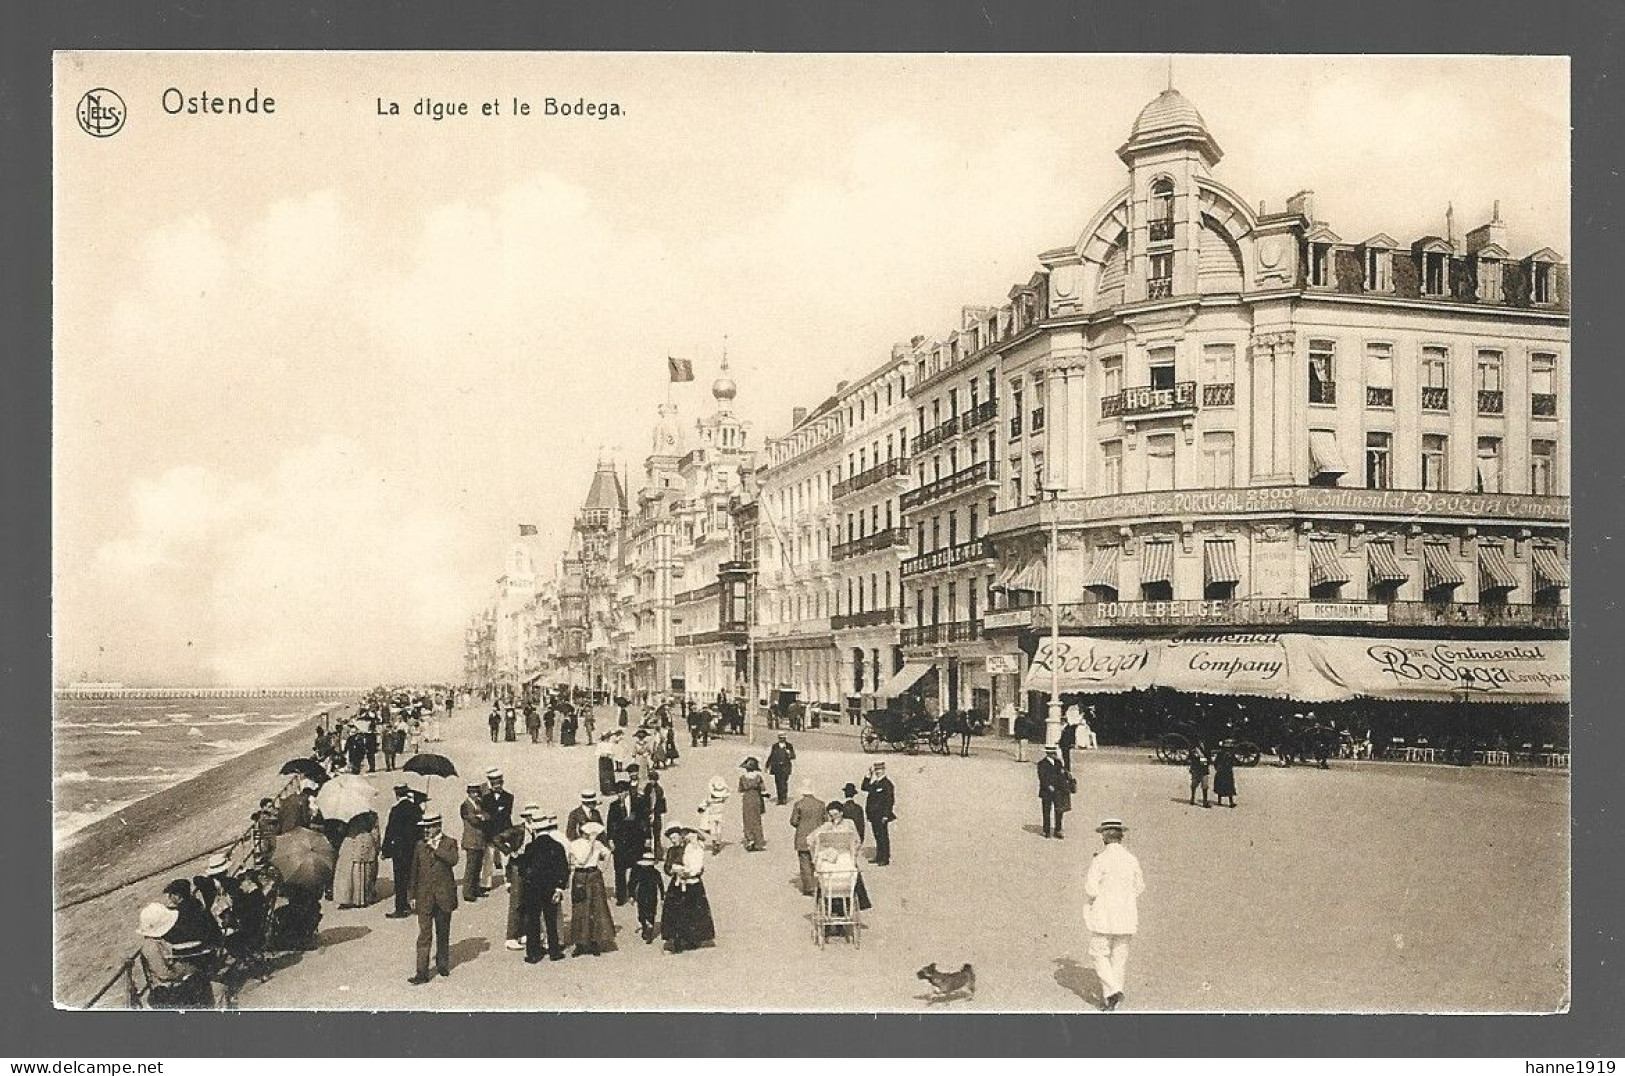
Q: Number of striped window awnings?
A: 10